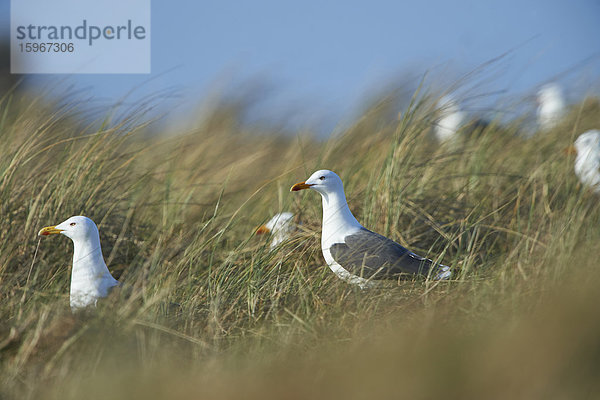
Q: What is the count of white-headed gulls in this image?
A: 6